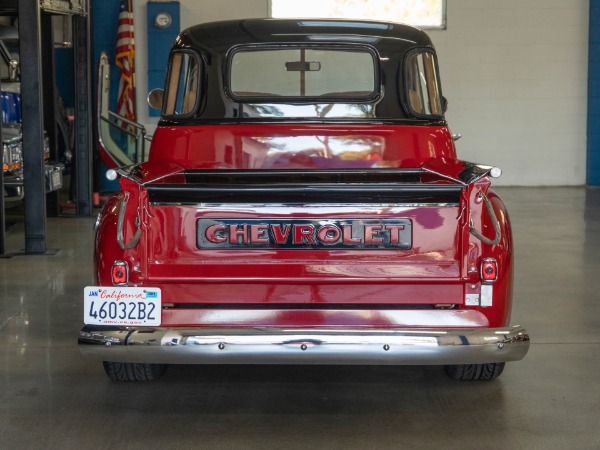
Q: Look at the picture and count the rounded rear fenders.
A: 2